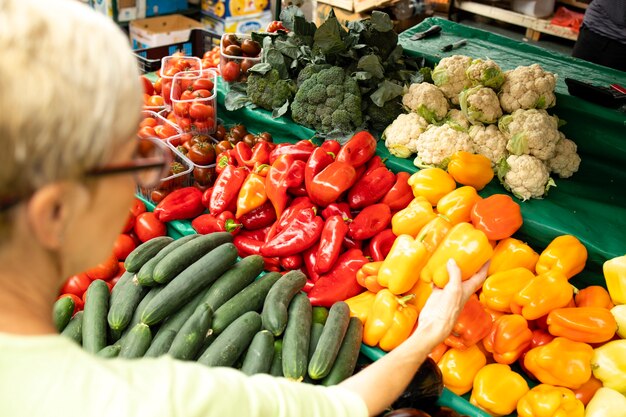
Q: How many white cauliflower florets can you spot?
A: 12